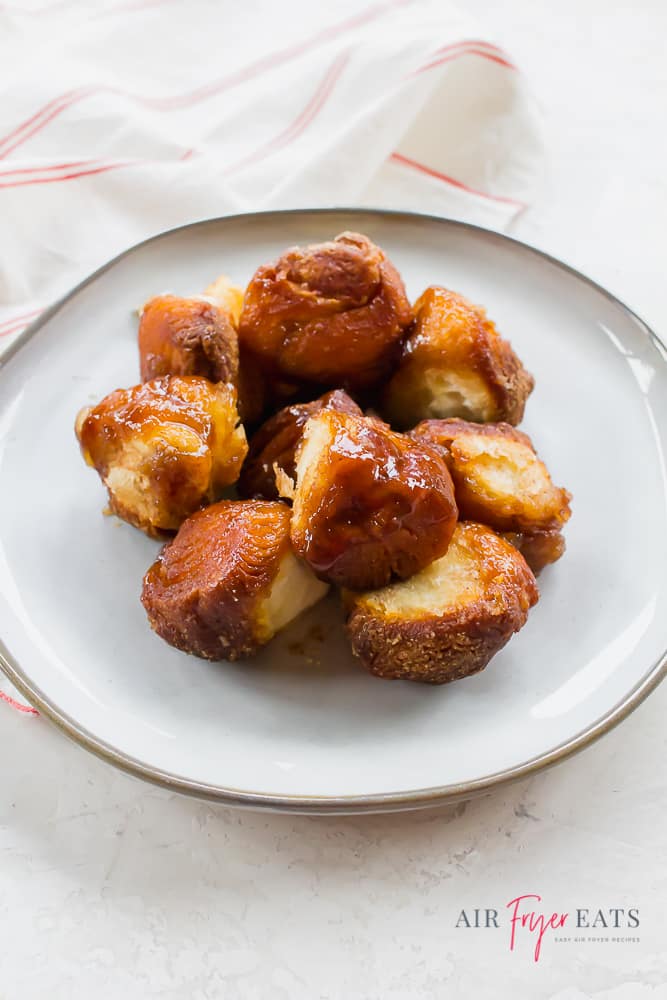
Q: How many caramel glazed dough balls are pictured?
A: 9